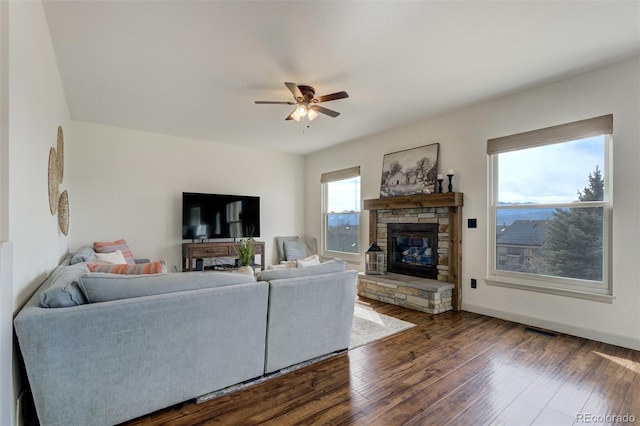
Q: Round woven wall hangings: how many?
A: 3